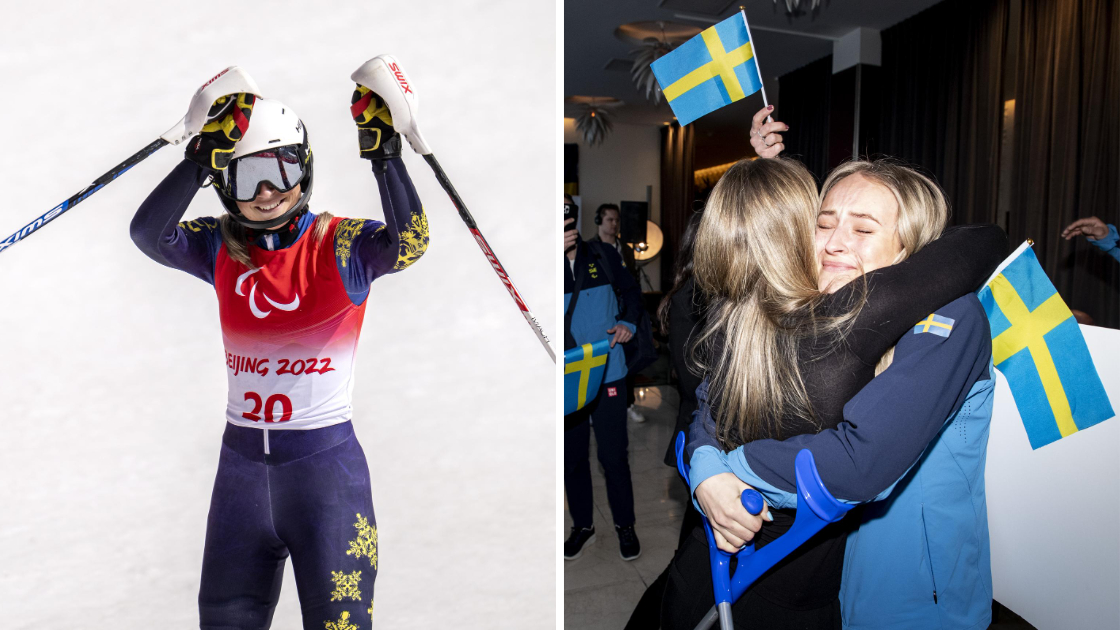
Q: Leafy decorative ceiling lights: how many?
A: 3